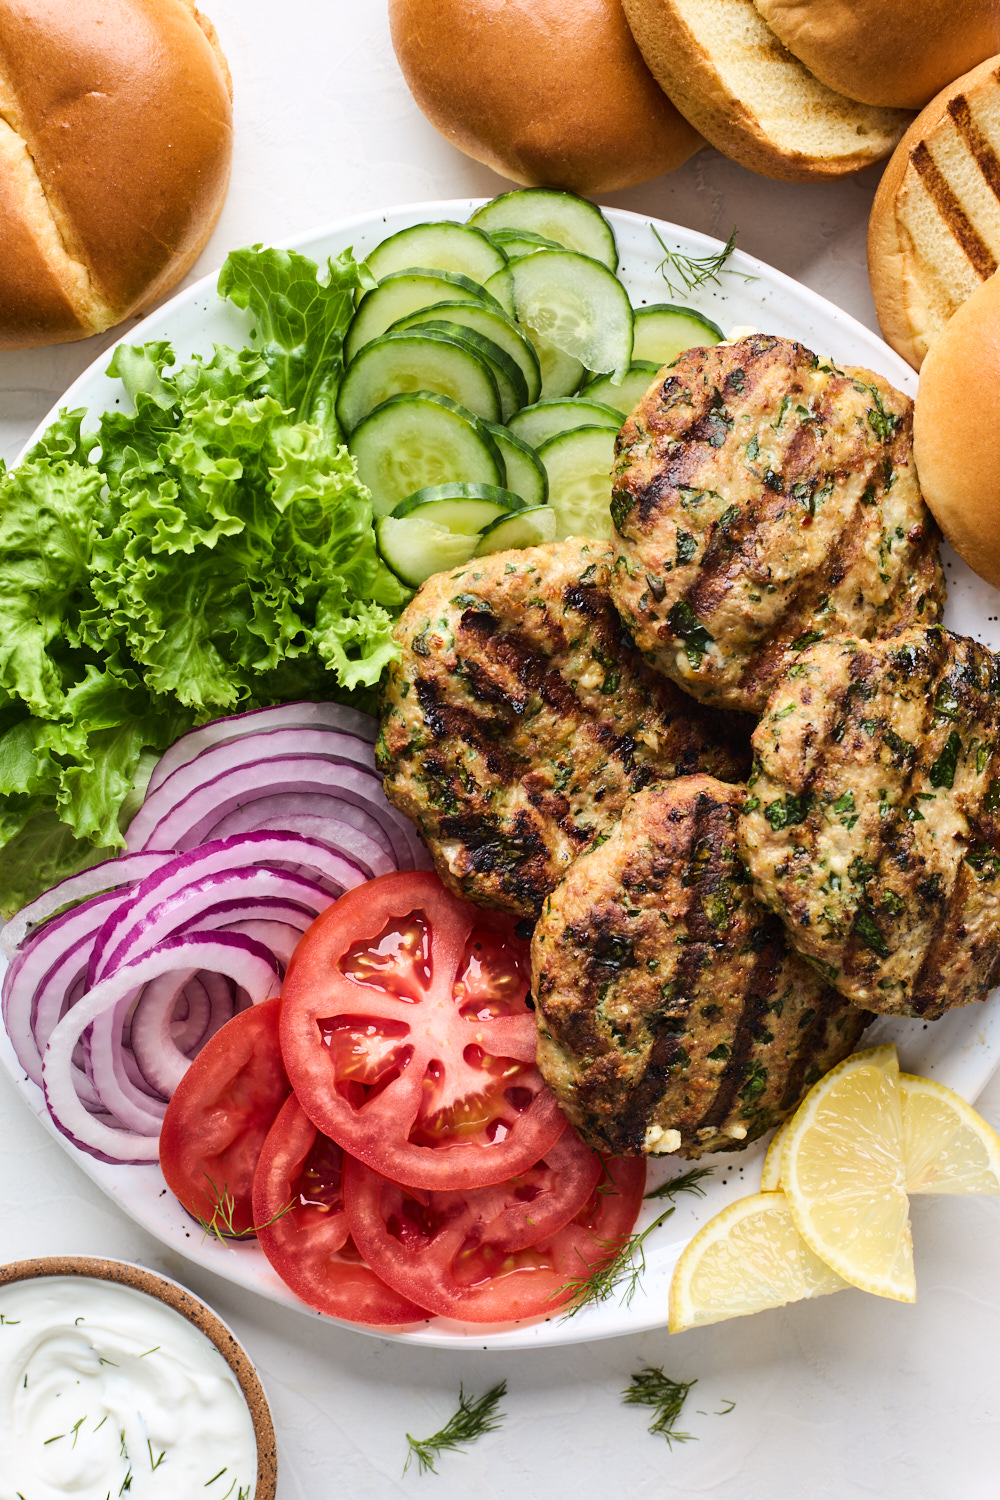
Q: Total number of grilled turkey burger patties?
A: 4